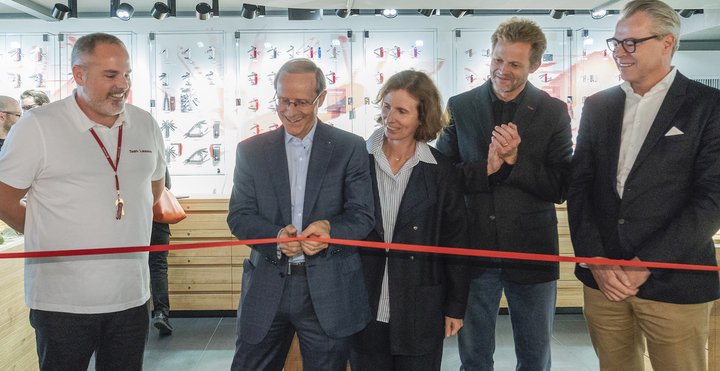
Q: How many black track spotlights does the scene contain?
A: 12